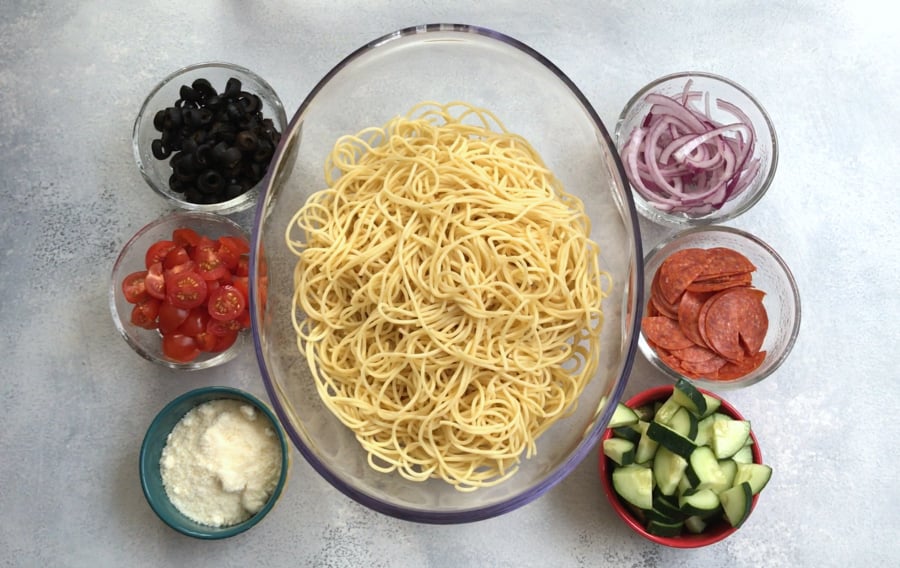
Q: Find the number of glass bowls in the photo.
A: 5